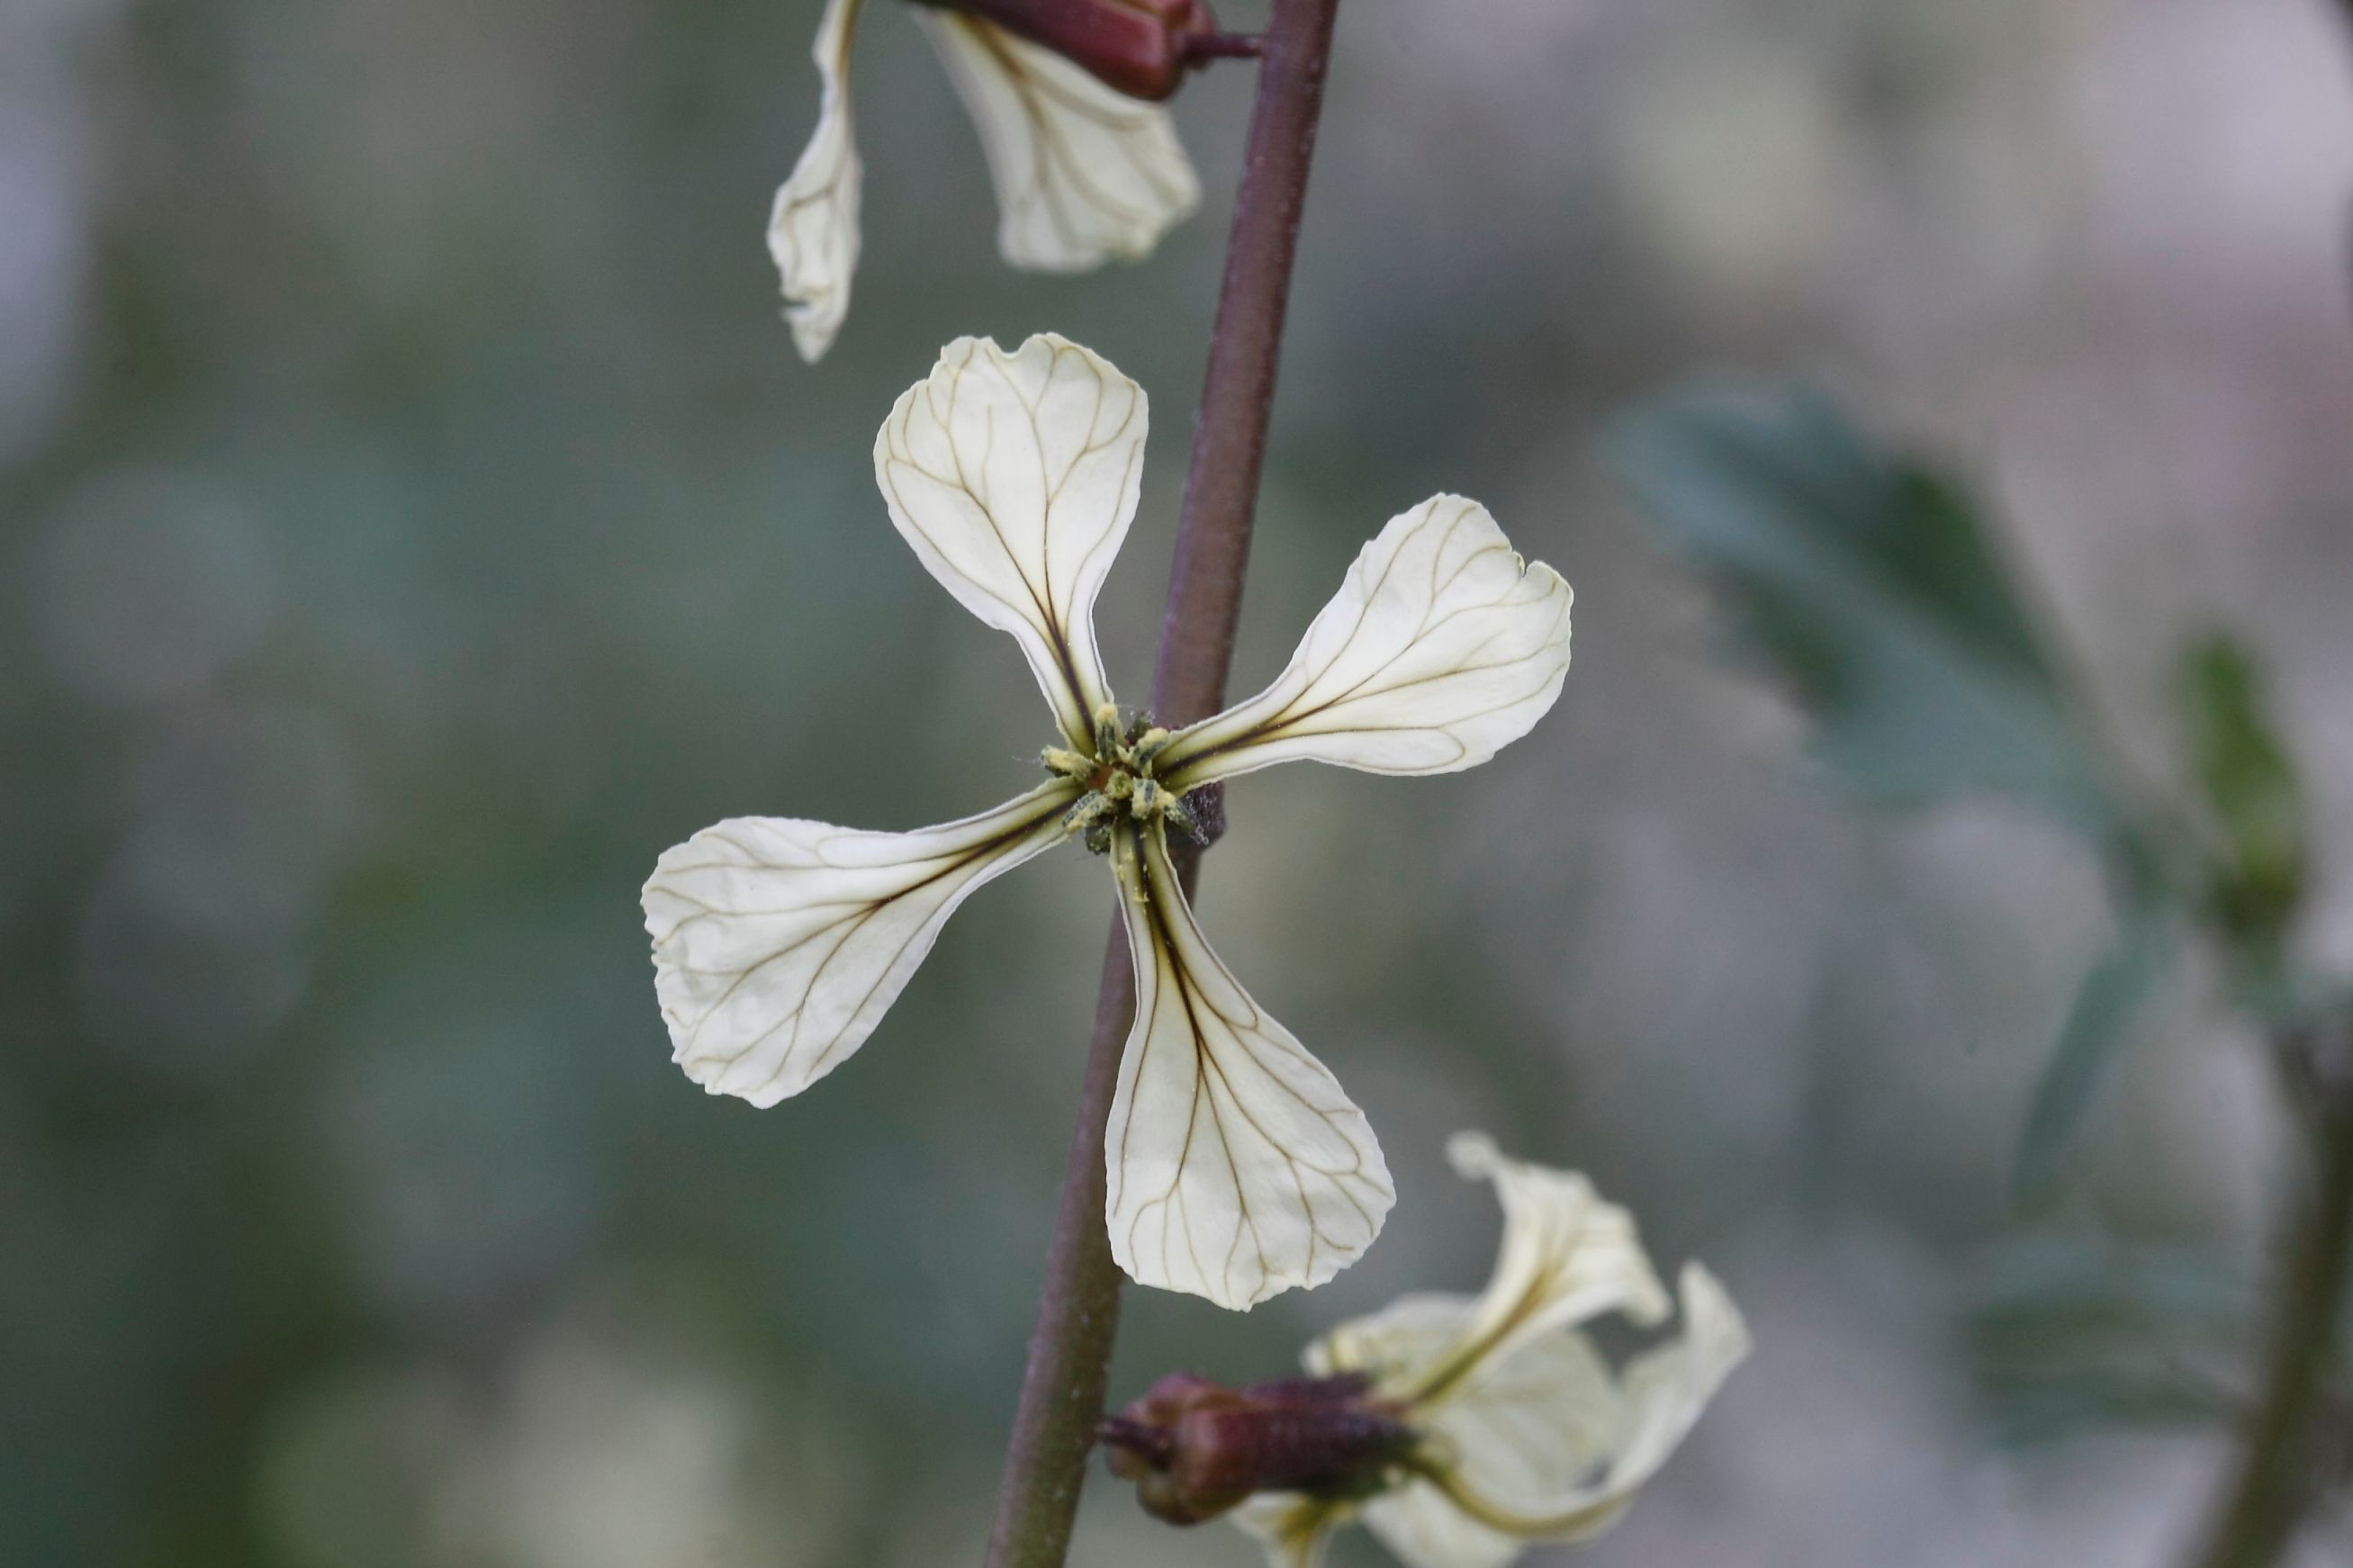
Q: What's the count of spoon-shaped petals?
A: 4